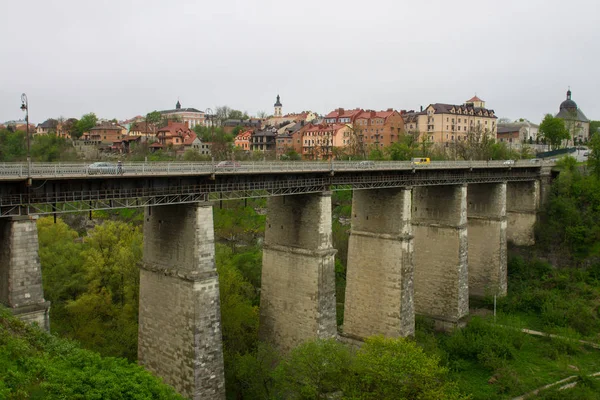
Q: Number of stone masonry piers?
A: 7